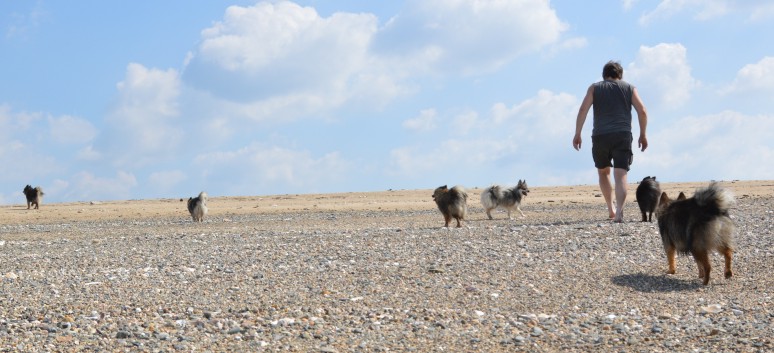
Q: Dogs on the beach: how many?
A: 6